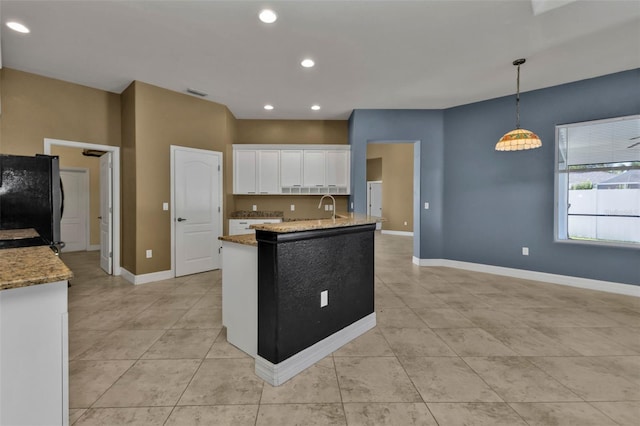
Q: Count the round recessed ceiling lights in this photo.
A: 5